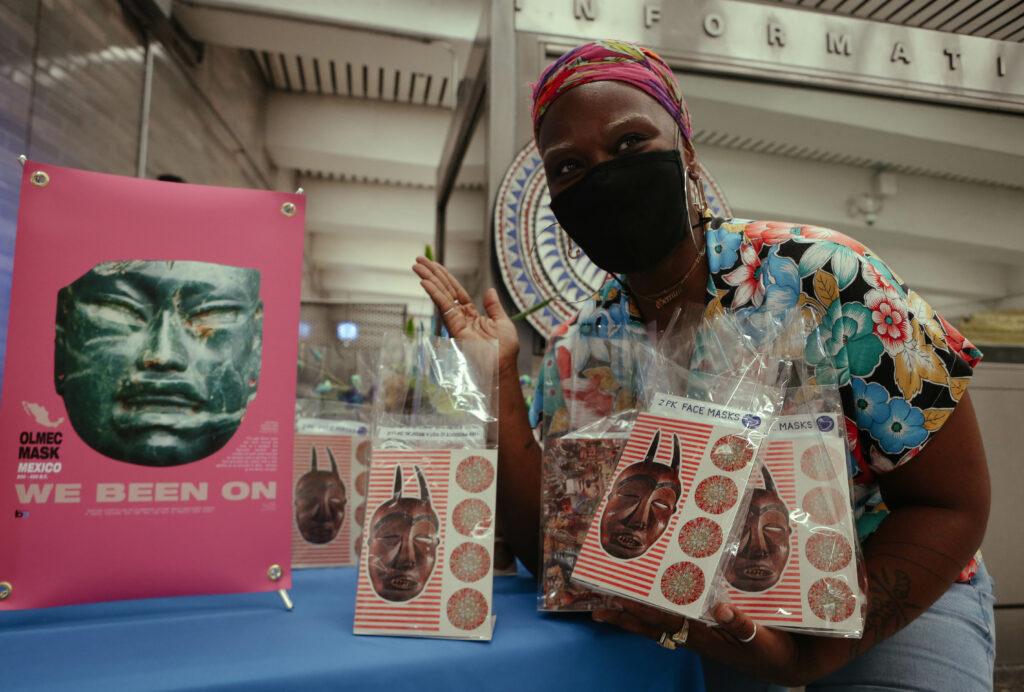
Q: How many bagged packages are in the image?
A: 5